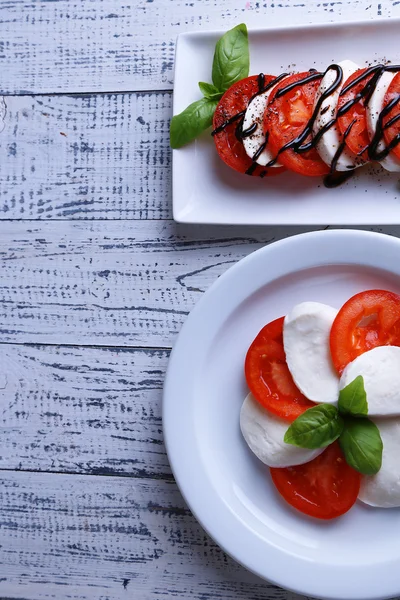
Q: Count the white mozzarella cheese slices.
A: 7